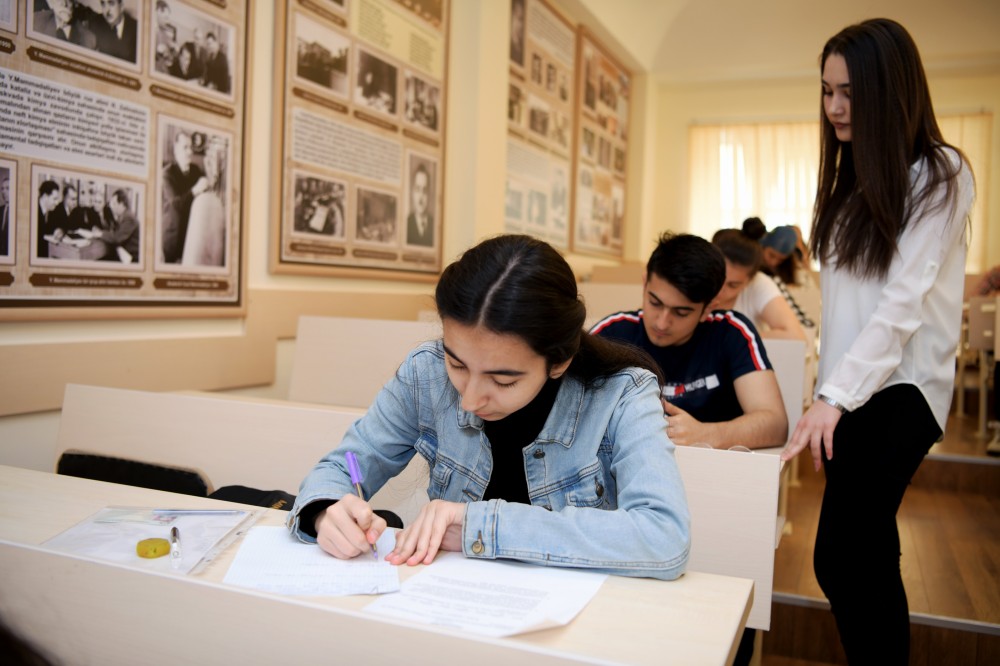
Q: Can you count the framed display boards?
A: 4